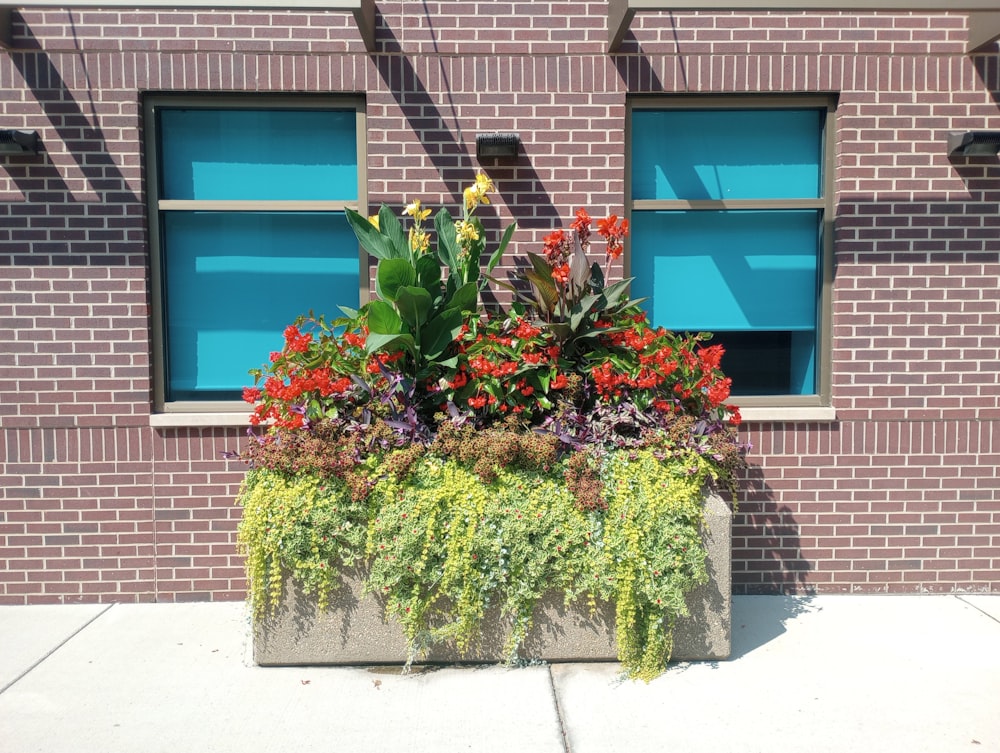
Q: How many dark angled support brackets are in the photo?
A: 4